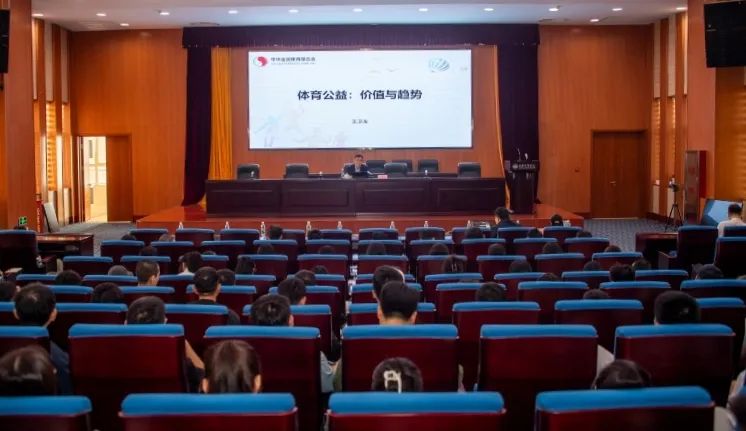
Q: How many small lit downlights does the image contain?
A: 13